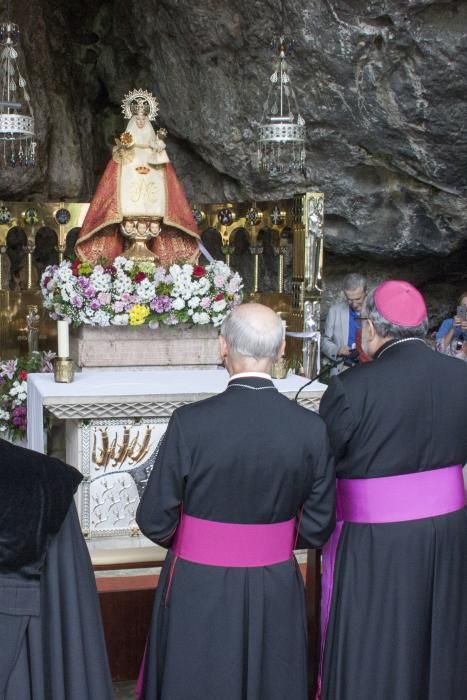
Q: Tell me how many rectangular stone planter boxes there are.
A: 1